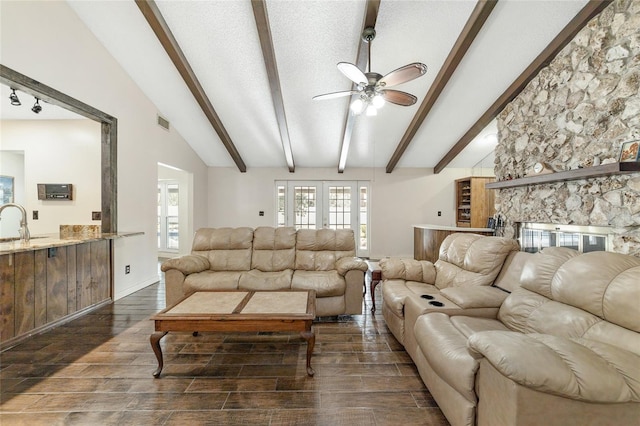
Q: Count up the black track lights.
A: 2